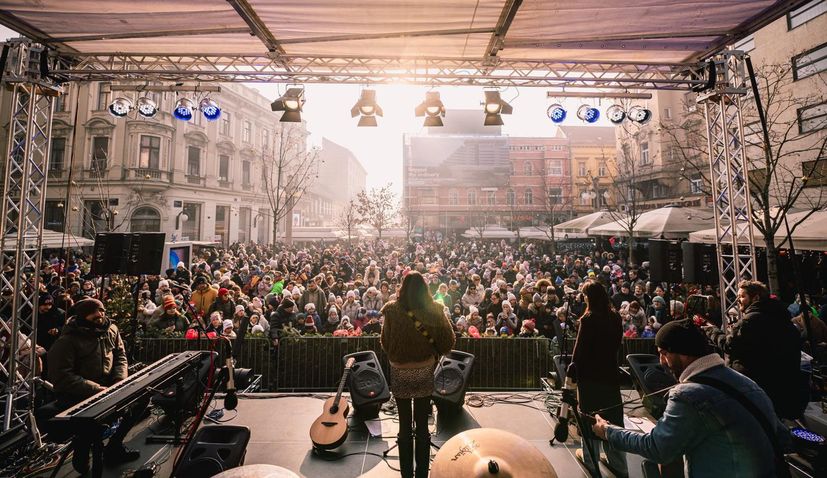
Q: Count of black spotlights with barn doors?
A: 4